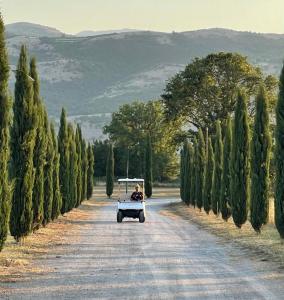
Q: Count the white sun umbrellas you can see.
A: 0